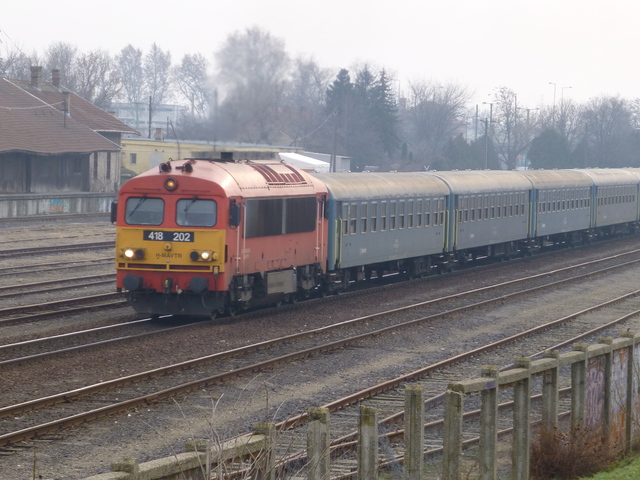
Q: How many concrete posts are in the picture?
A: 13